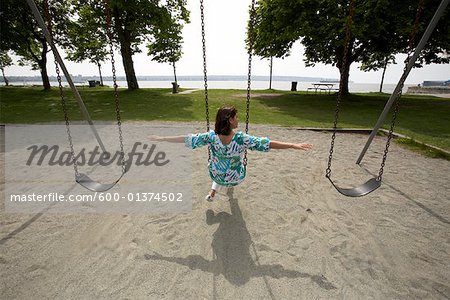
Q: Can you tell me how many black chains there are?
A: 6